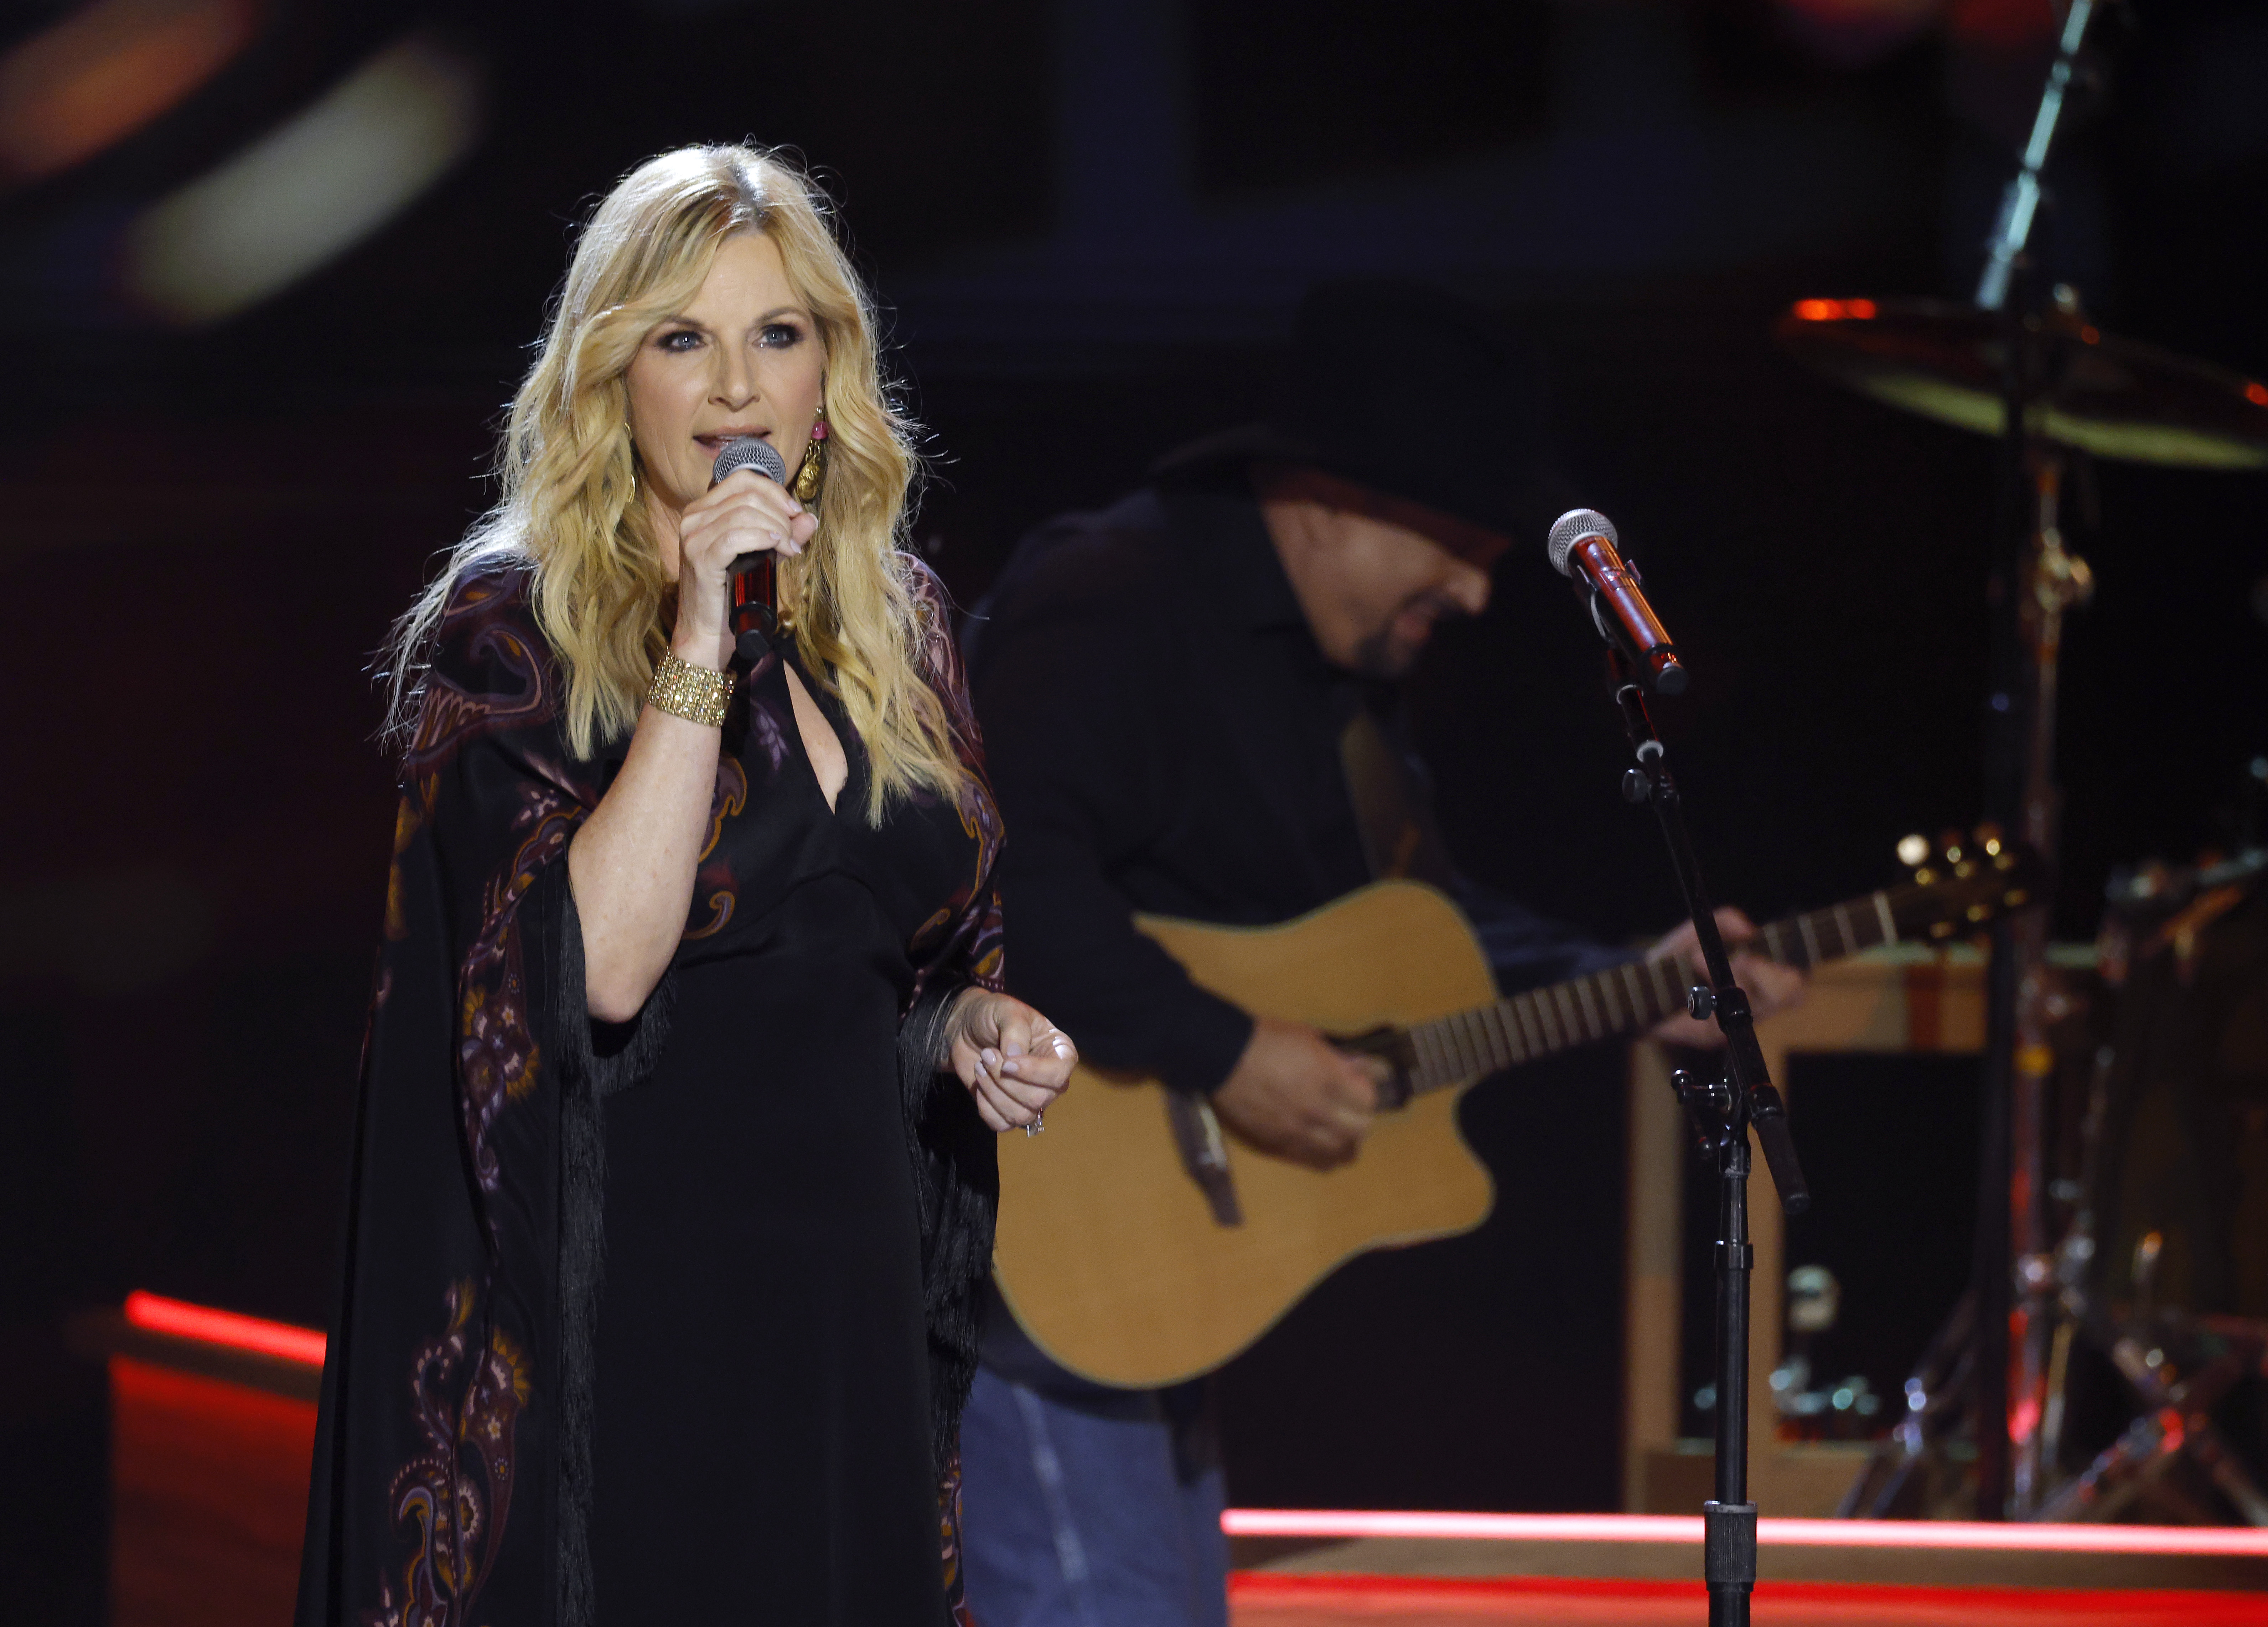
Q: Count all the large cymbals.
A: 1